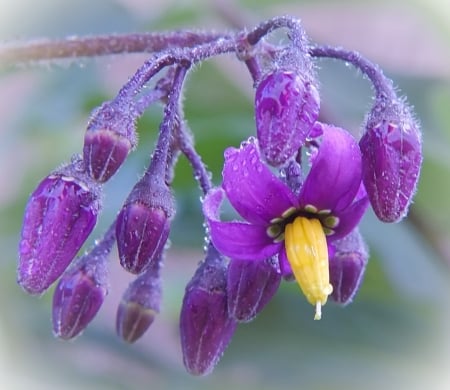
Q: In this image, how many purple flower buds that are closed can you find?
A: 10